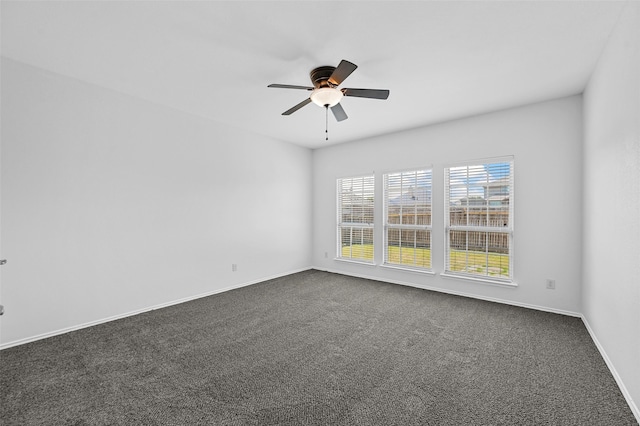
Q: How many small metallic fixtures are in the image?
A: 2